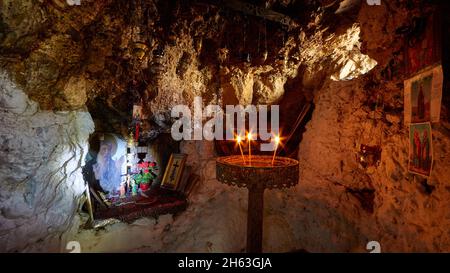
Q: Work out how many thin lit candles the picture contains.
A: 3